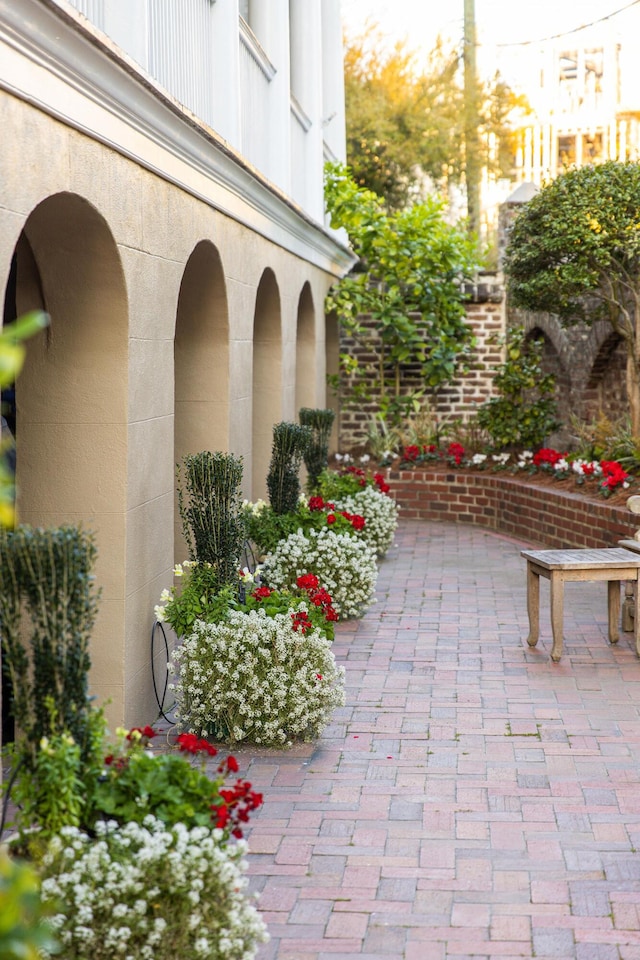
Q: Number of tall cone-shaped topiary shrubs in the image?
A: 4